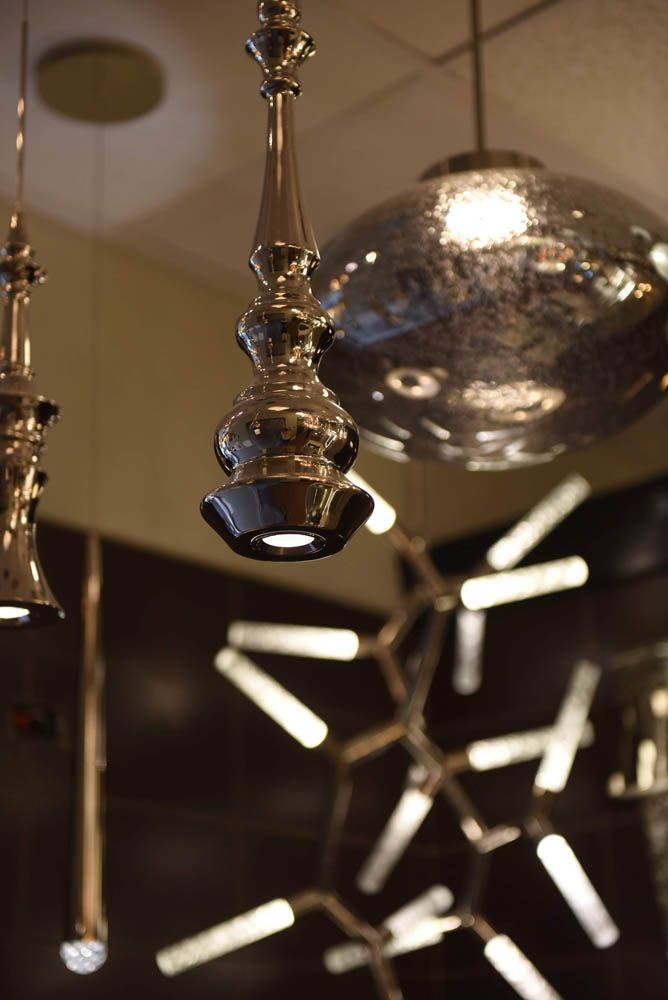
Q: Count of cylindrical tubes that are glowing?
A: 14